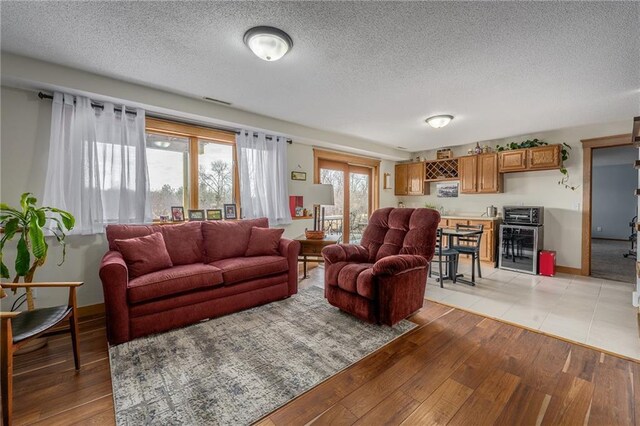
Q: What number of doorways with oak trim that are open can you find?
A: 1